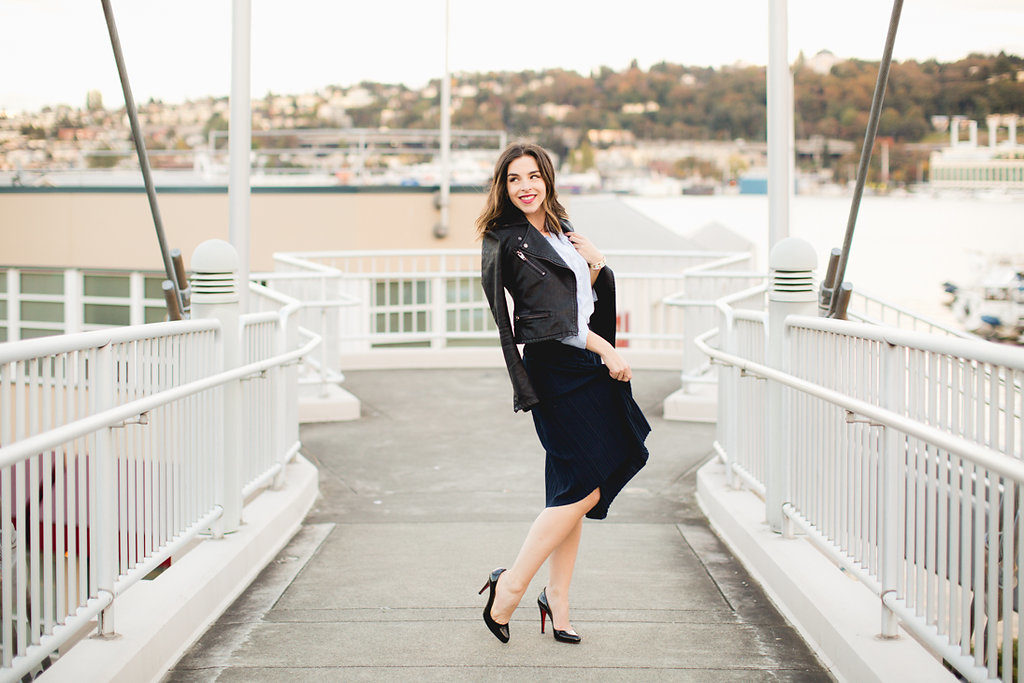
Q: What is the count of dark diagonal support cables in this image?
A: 2